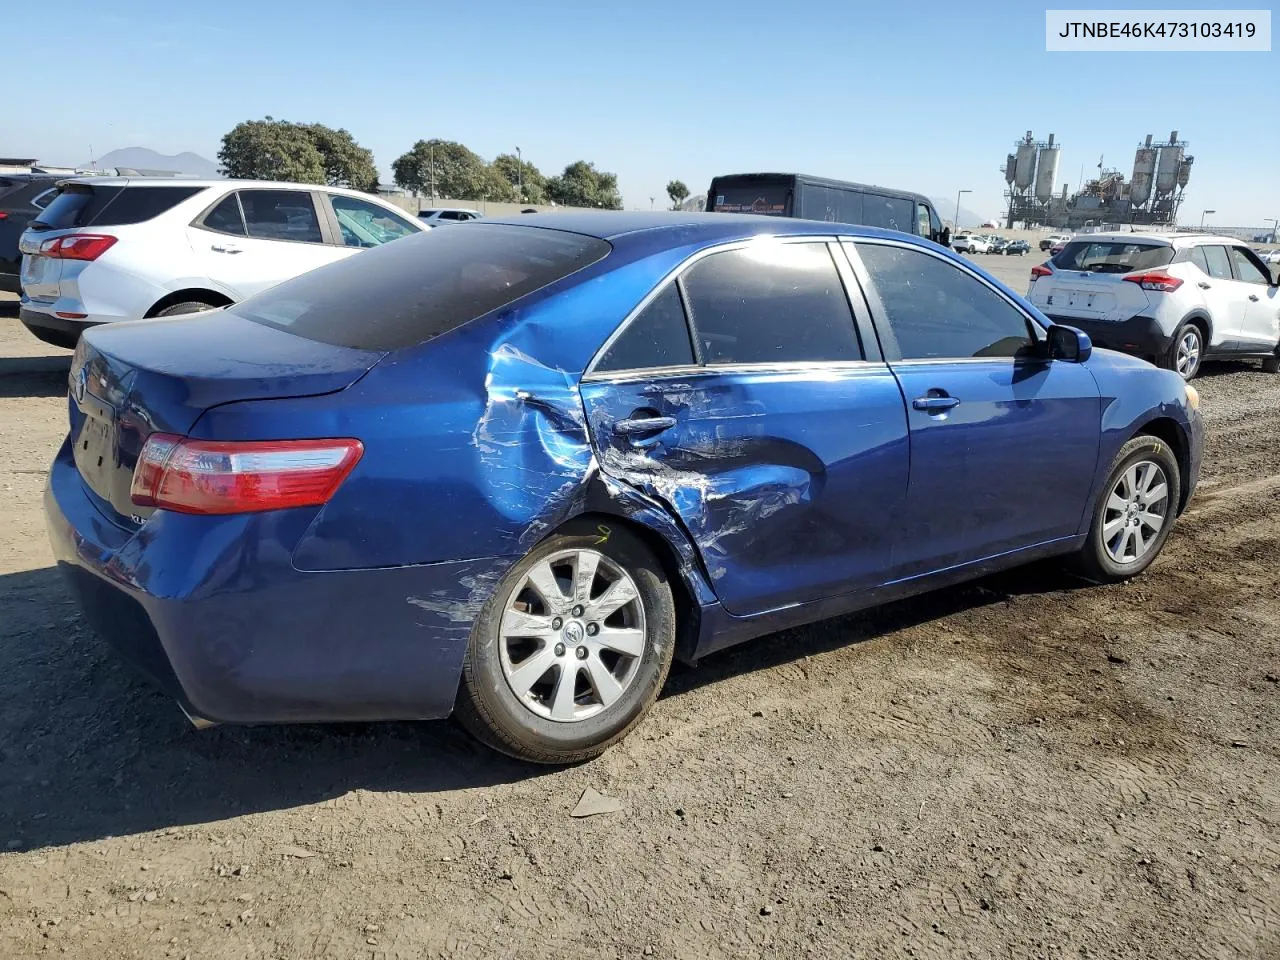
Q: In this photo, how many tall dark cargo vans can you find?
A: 1